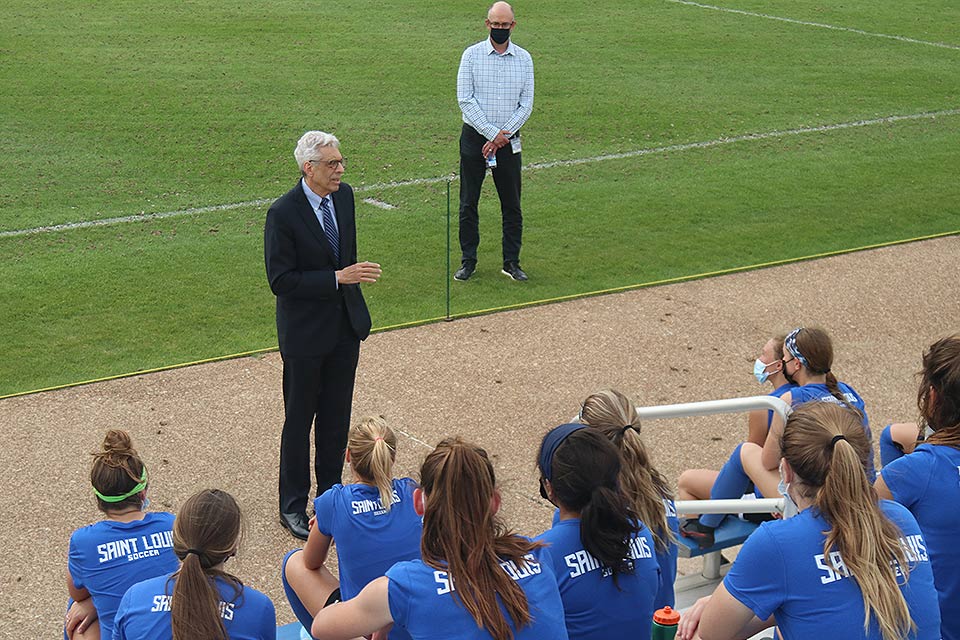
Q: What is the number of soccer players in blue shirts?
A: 10